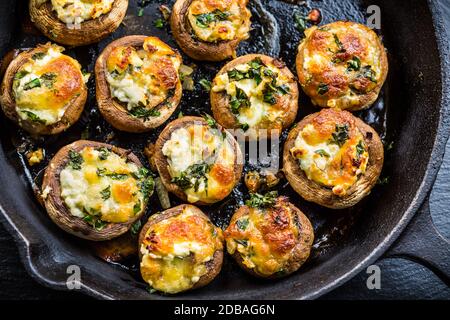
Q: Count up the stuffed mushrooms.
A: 11